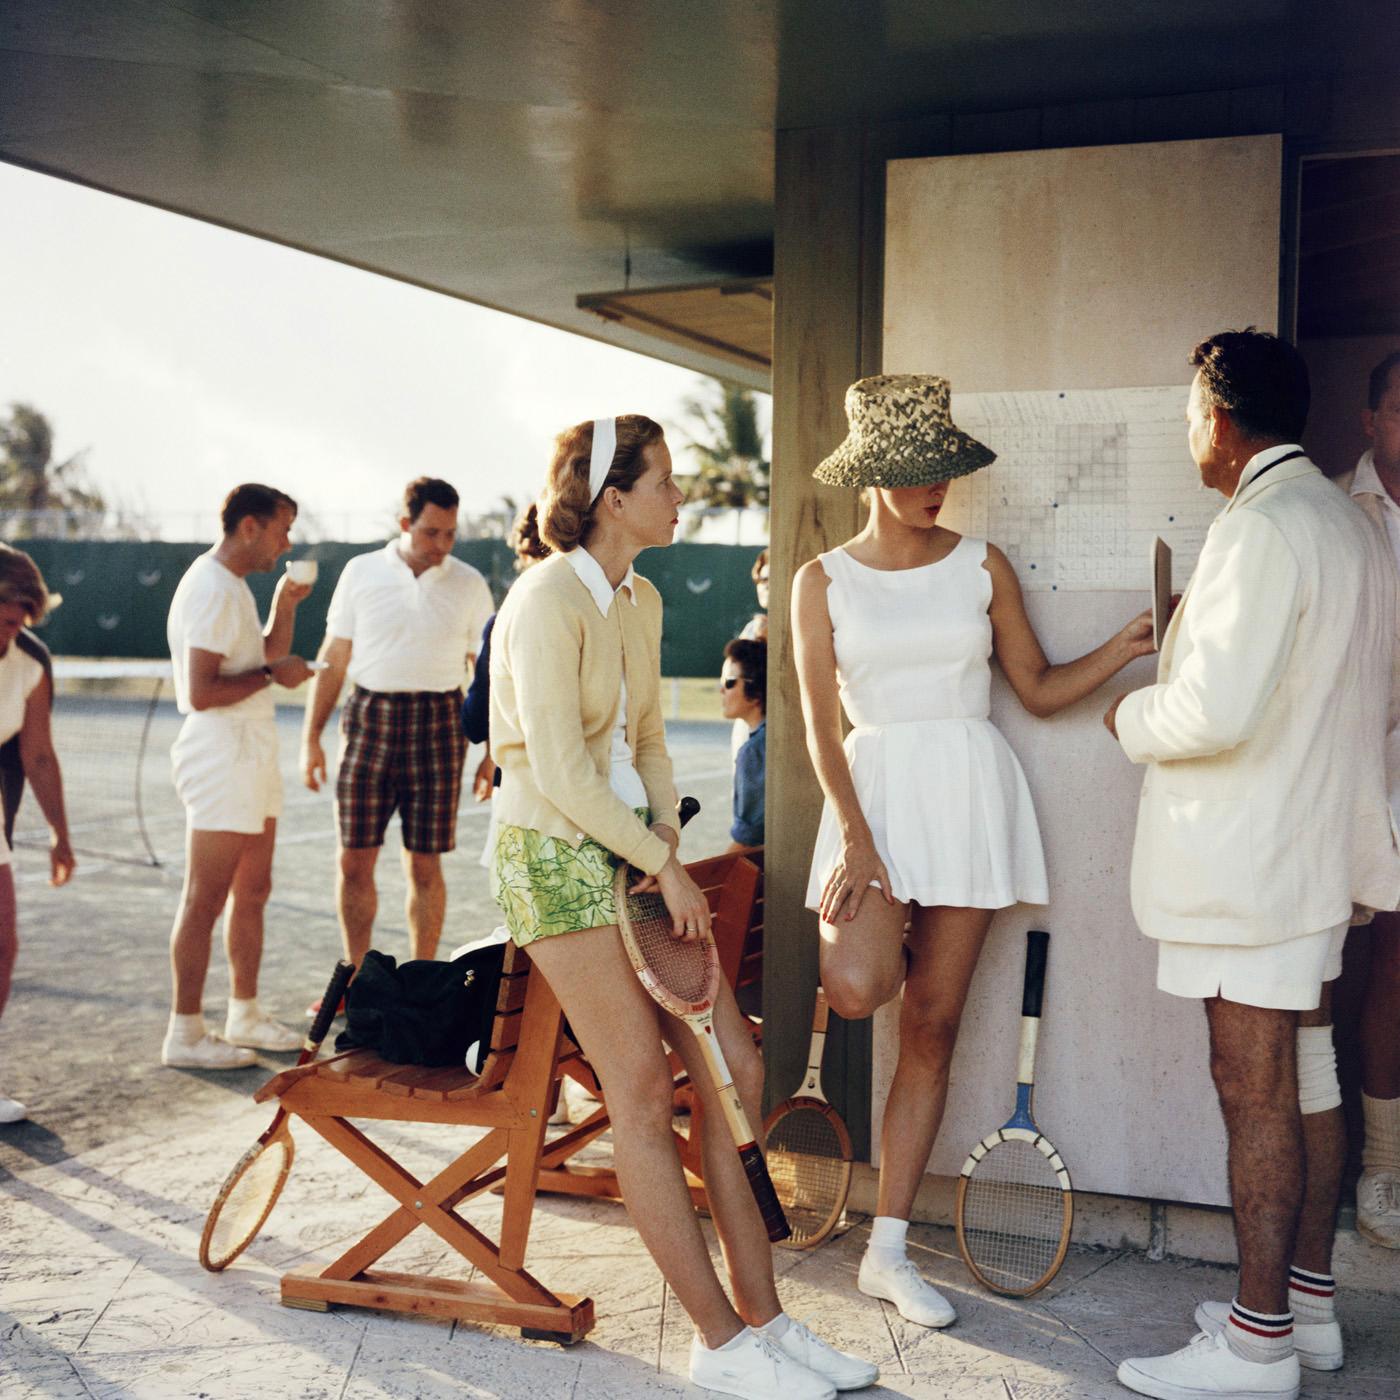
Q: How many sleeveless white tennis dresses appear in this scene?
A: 1